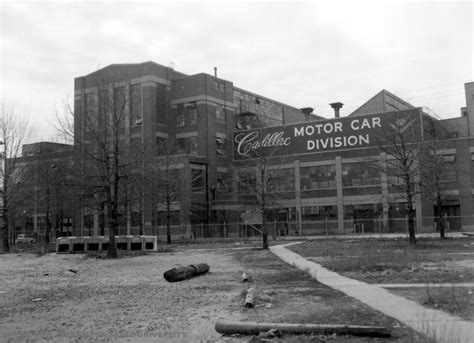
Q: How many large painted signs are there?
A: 1